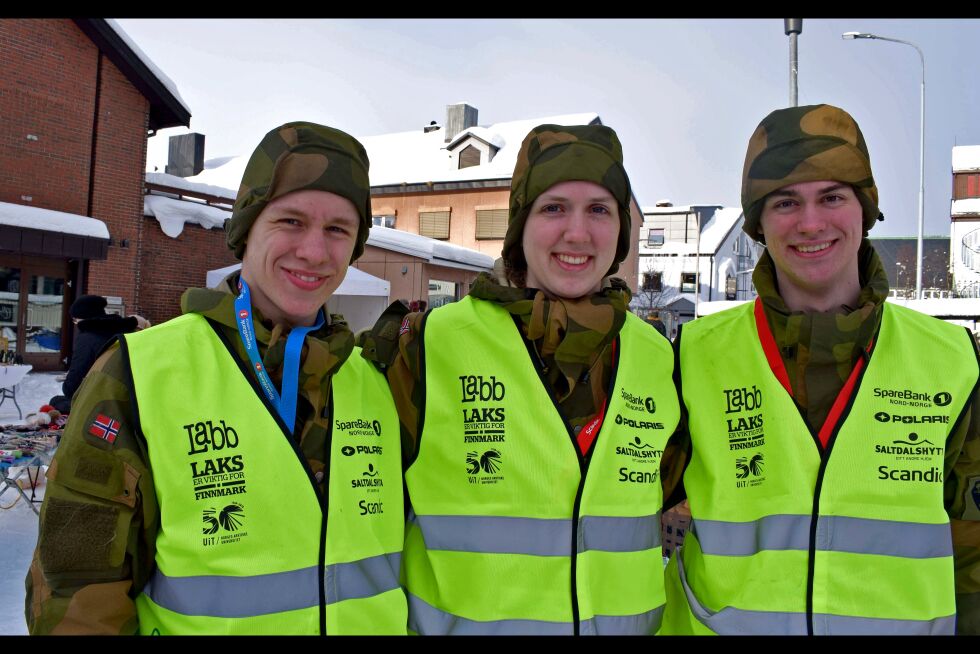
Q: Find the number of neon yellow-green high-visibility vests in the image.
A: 3